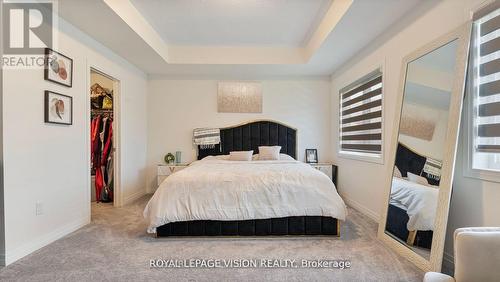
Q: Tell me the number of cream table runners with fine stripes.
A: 0